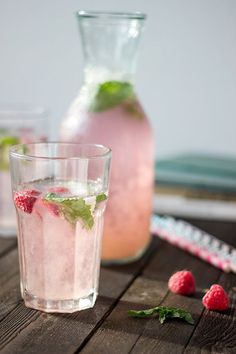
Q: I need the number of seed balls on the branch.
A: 0